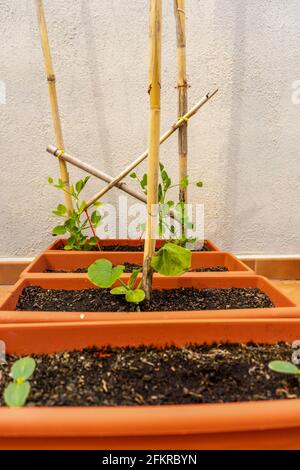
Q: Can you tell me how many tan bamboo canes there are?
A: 5